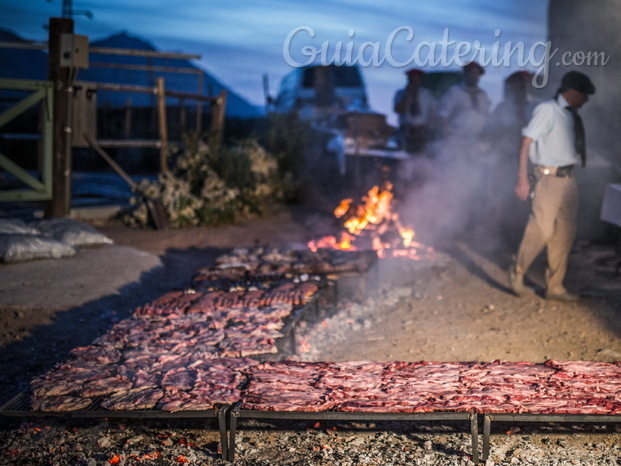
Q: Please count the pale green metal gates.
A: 1